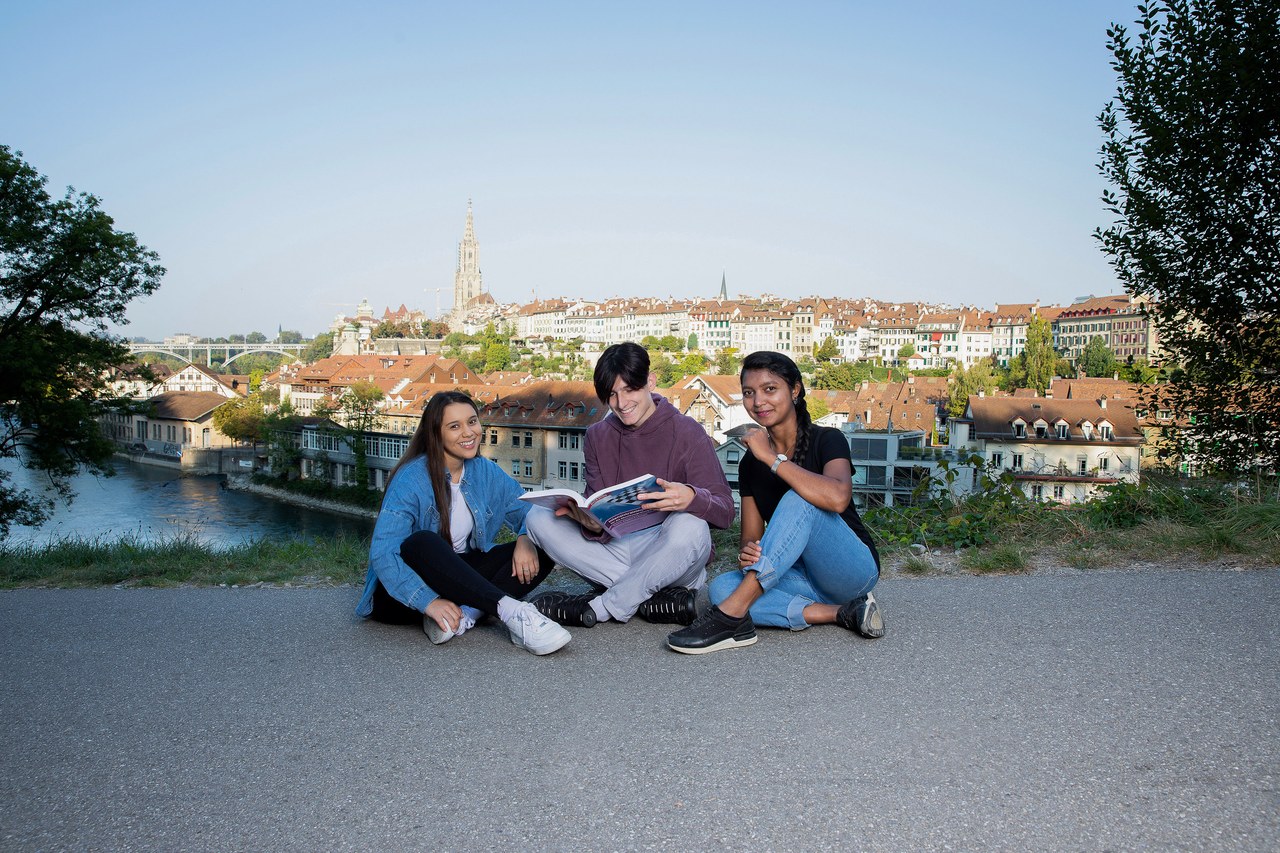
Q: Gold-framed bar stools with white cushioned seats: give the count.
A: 0